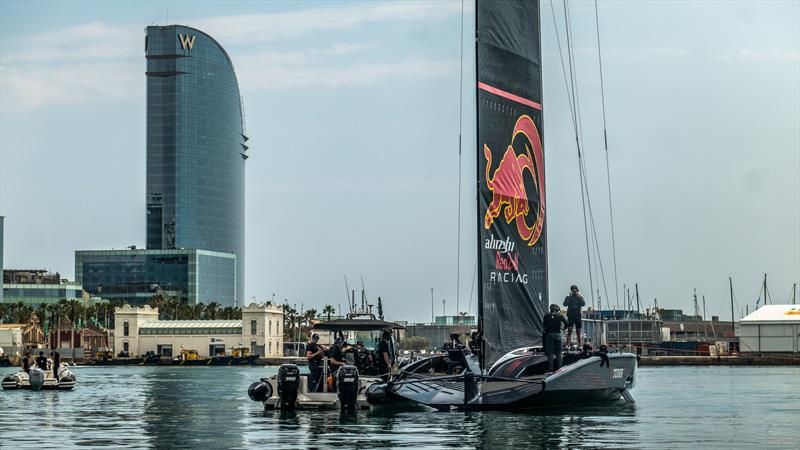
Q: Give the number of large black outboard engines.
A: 2